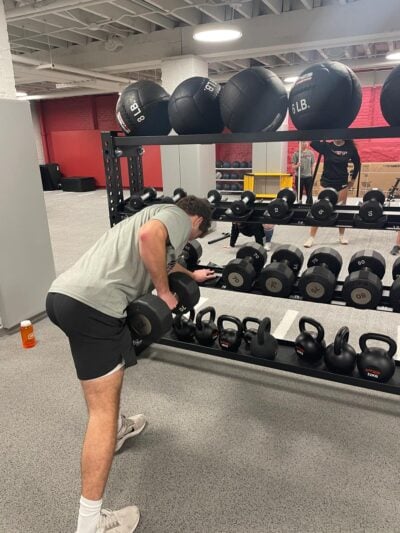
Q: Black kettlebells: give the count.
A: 8